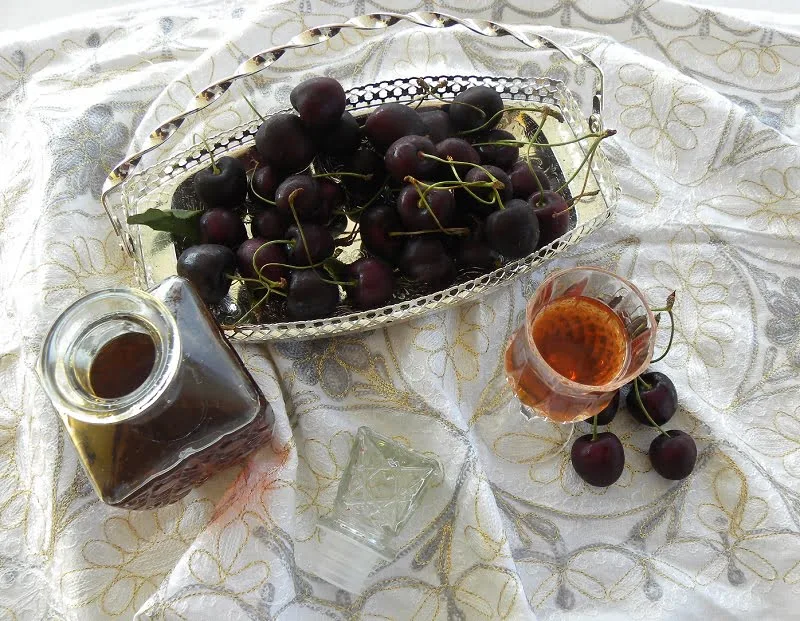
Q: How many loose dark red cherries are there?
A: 4